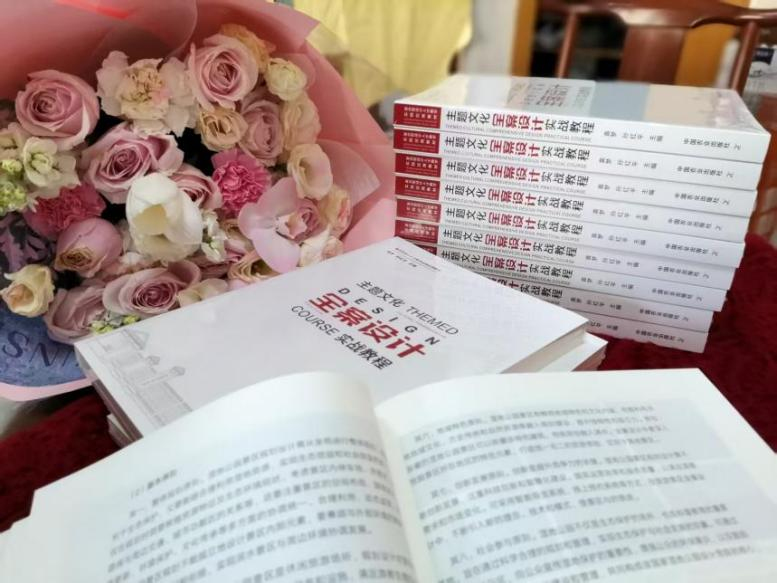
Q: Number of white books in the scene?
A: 12